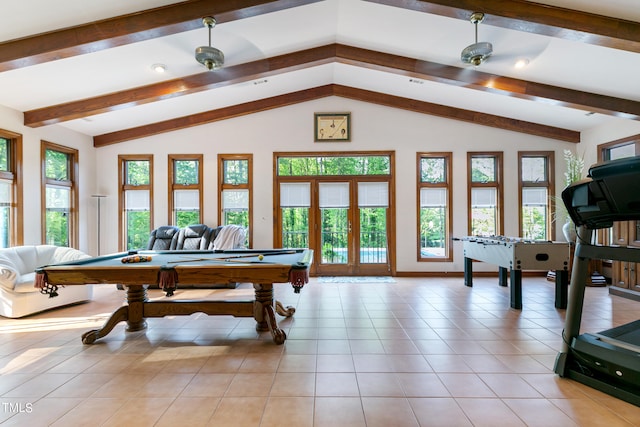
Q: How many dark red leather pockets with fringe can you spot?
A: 3